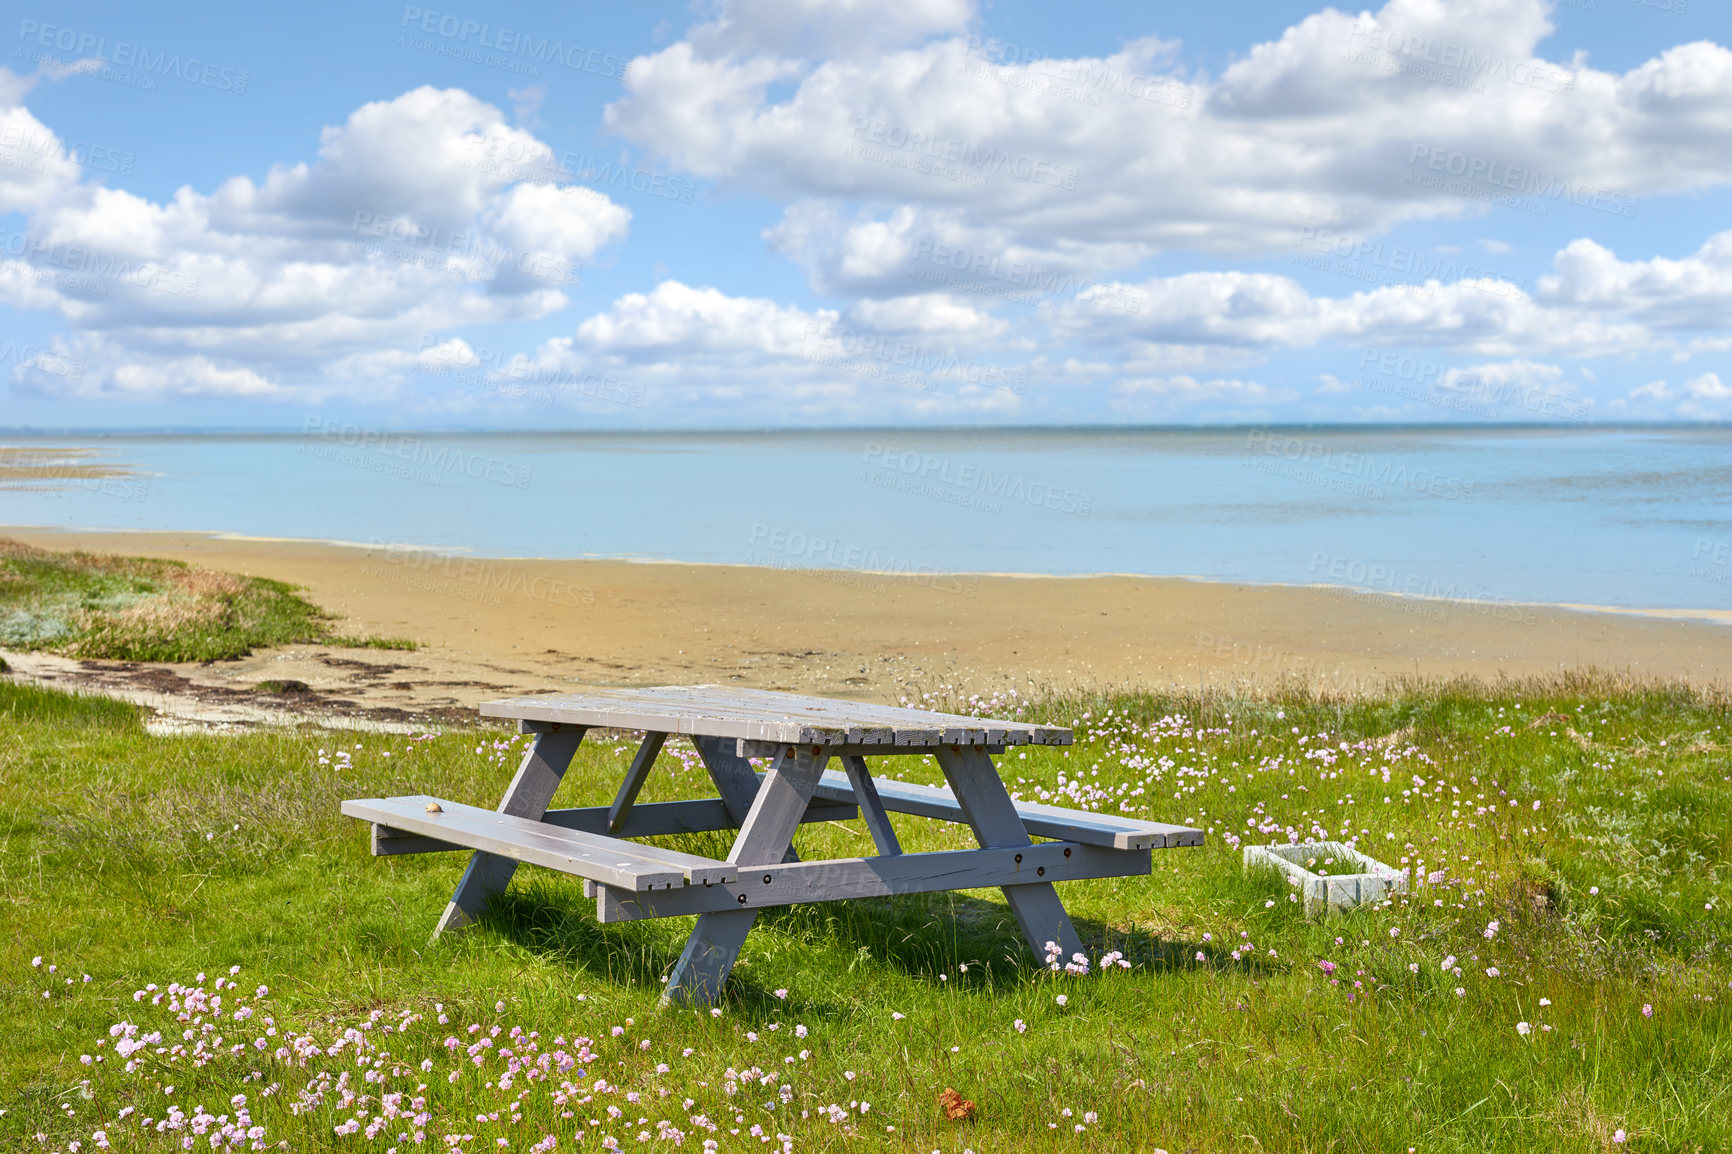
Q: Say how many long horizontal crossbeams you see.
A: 2